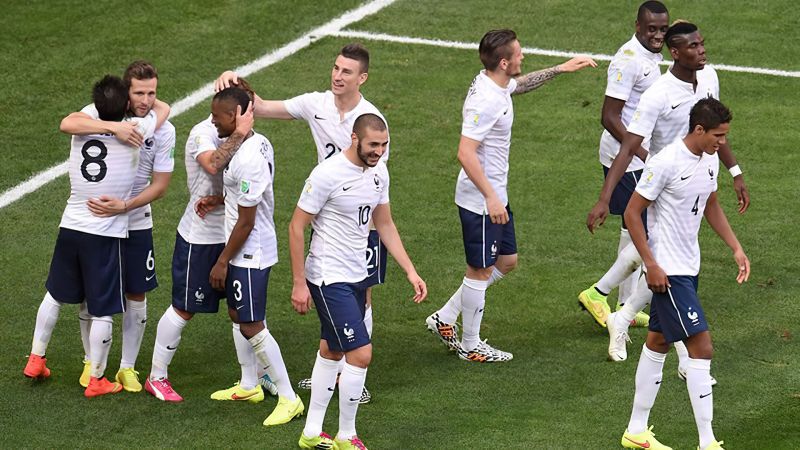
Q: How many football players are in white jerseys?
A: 10